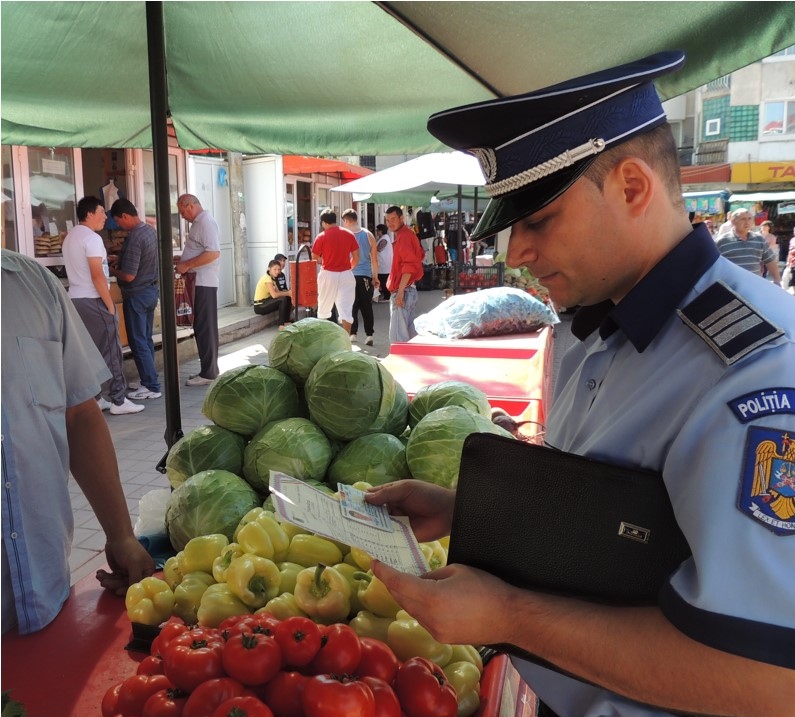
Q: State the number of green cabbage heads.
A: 11